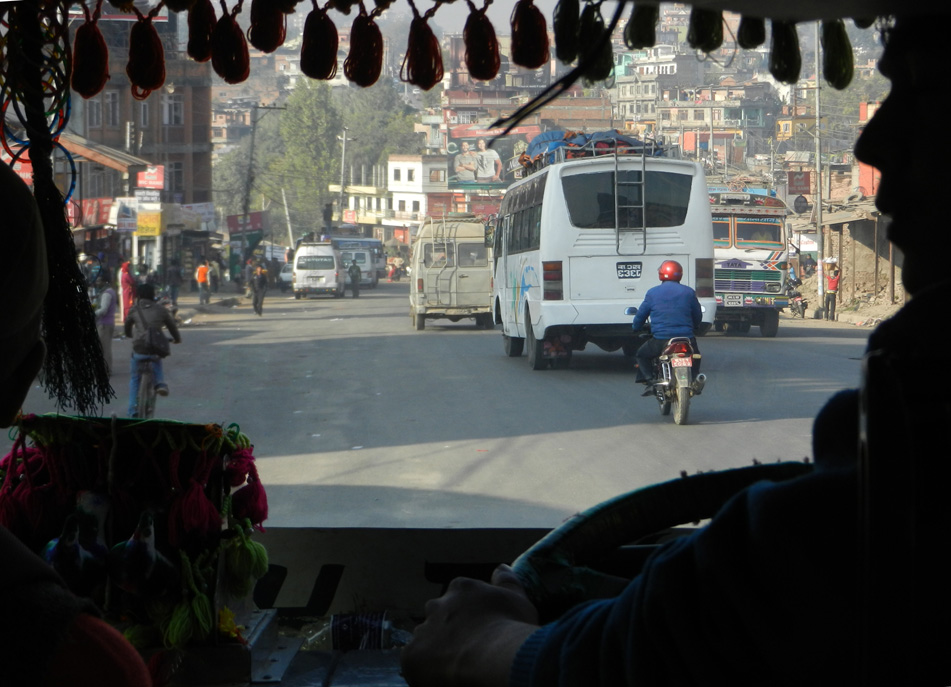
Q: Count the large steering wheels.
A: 1